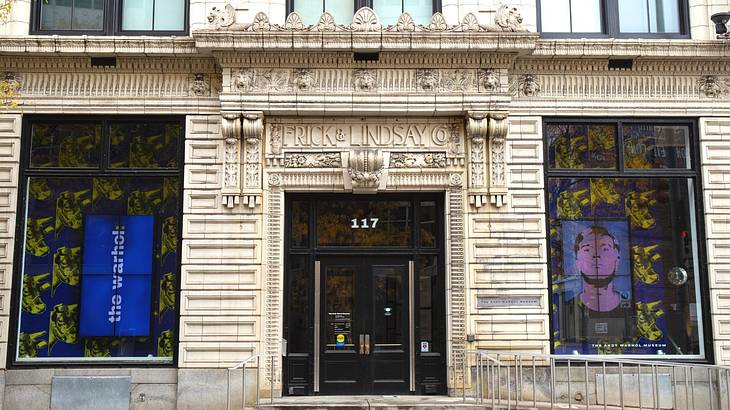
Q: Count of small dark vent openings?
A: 3